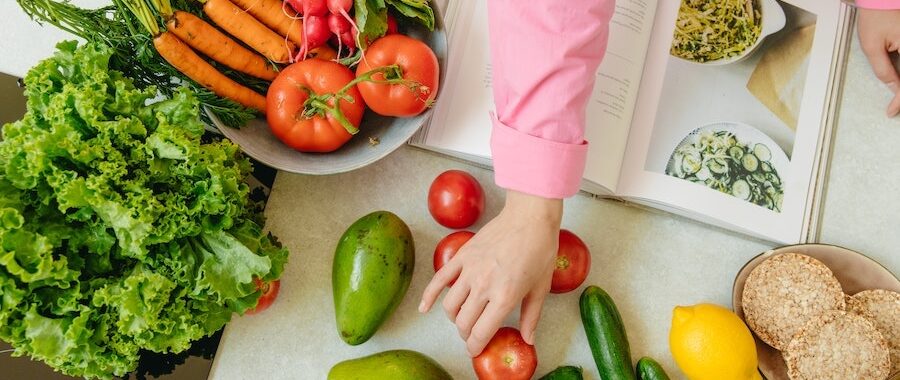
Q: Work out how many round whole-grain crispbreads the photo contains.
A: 3